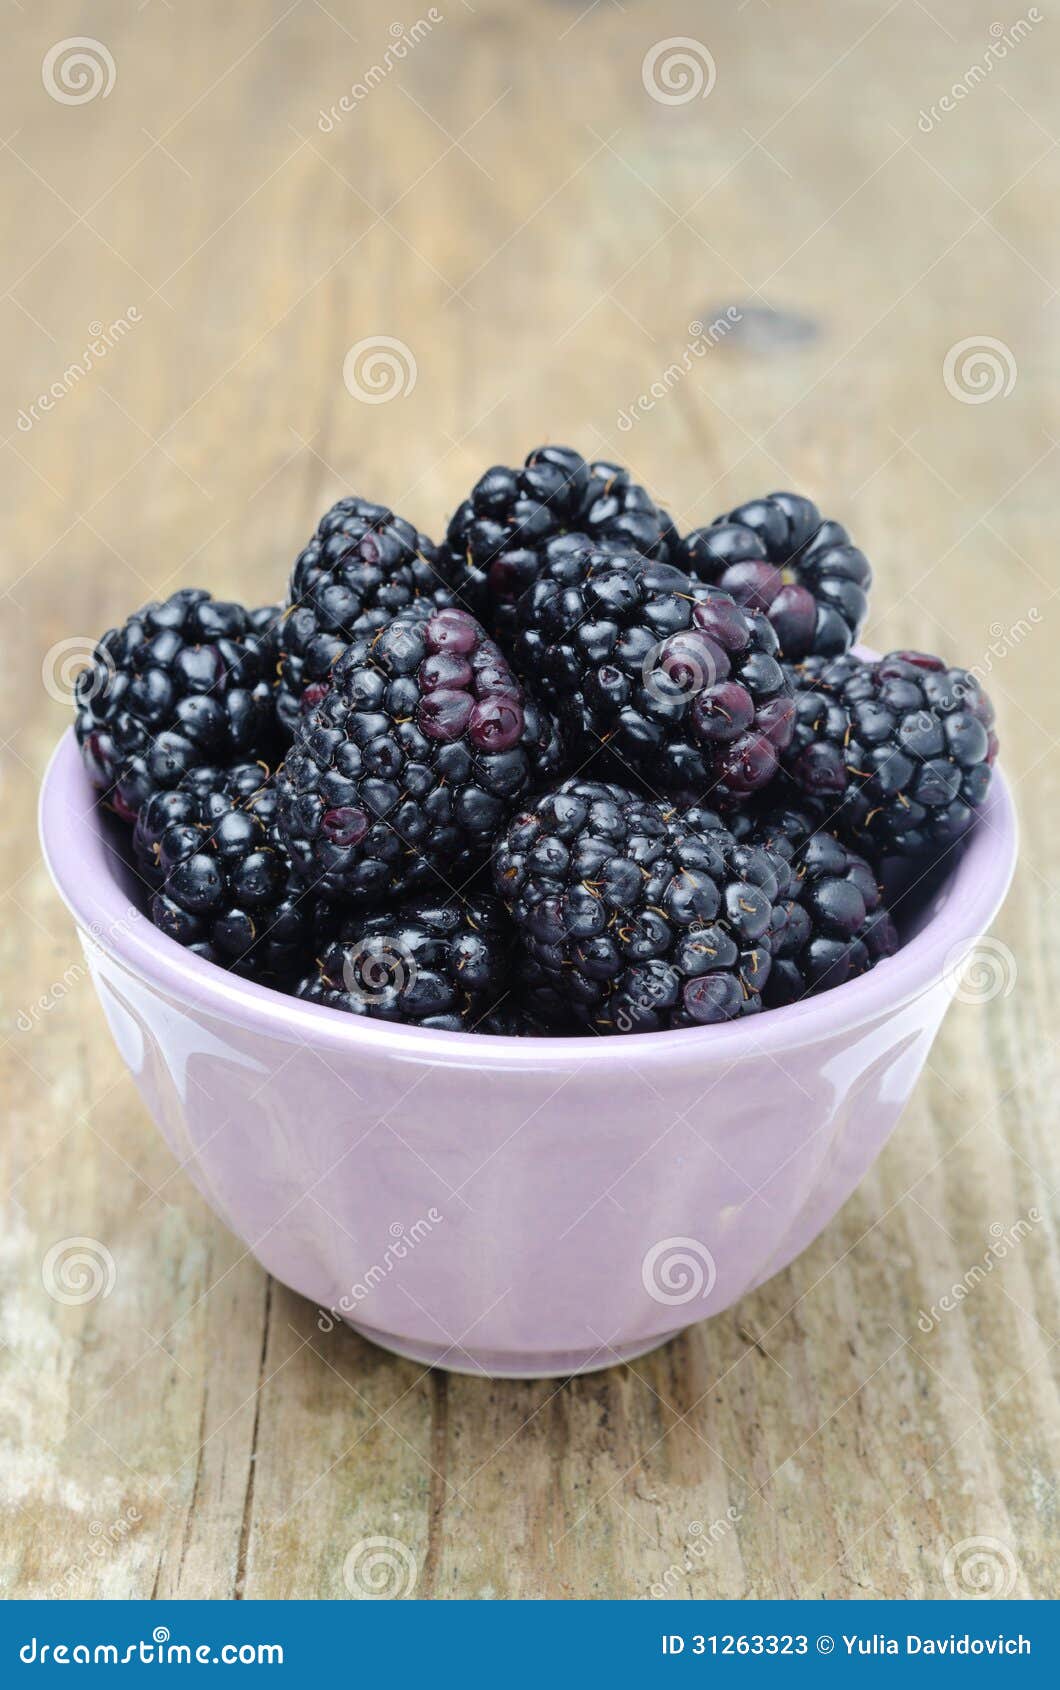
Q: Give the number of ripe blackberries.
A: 11